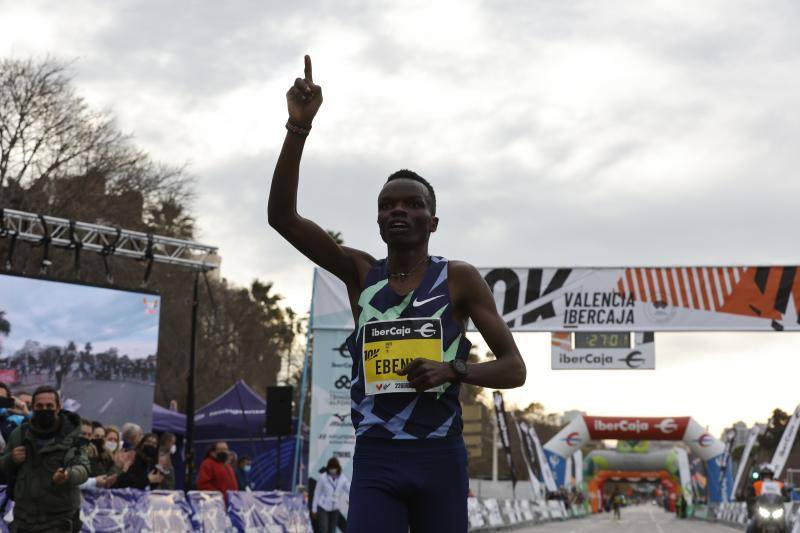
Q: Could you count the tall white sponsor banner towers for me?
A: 1